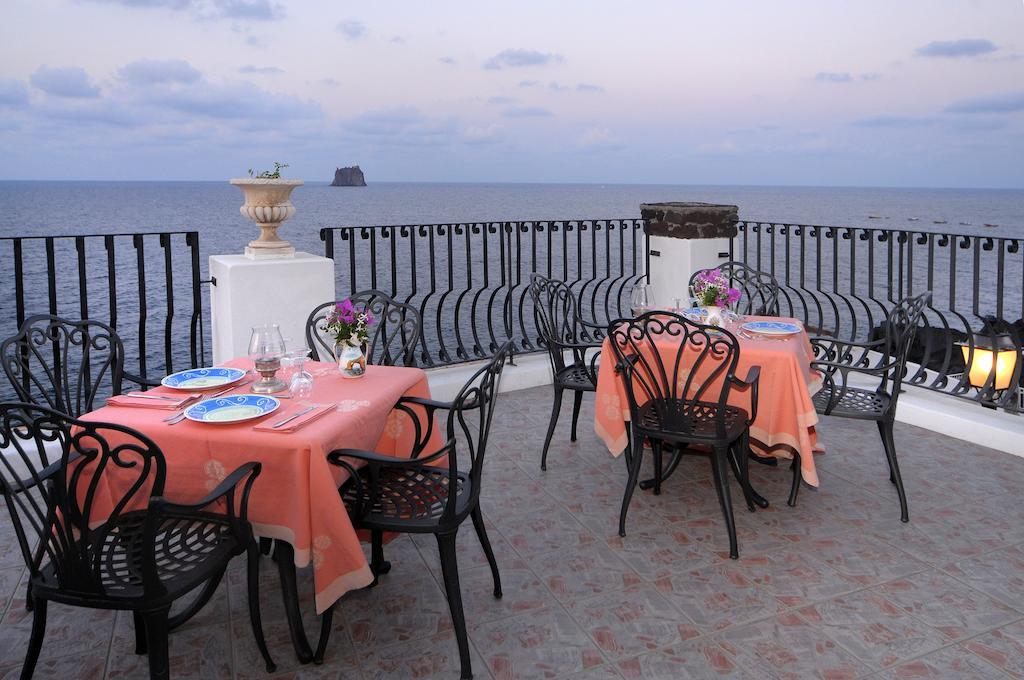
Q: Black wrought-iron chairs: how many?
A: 8